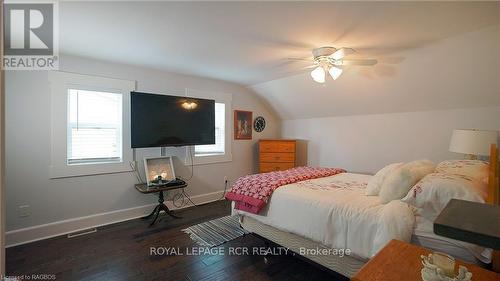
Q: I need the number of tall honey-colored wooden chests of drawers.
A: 1